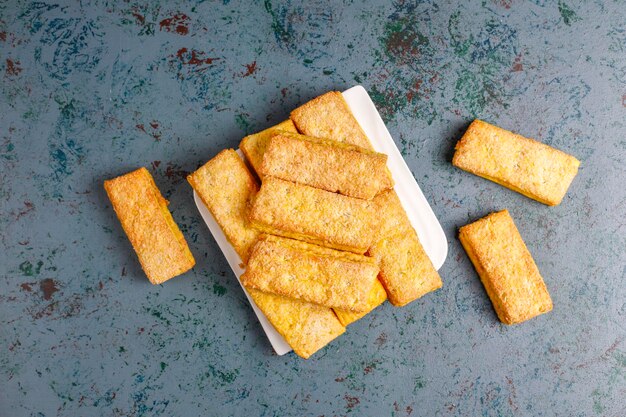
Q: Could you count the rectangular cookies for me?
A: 12